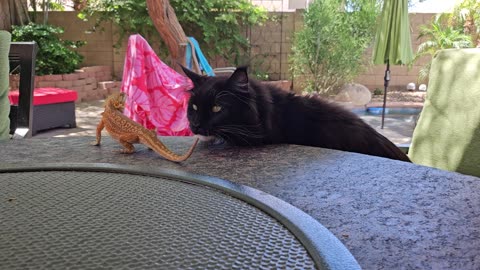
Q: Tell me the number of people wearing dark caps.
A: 0